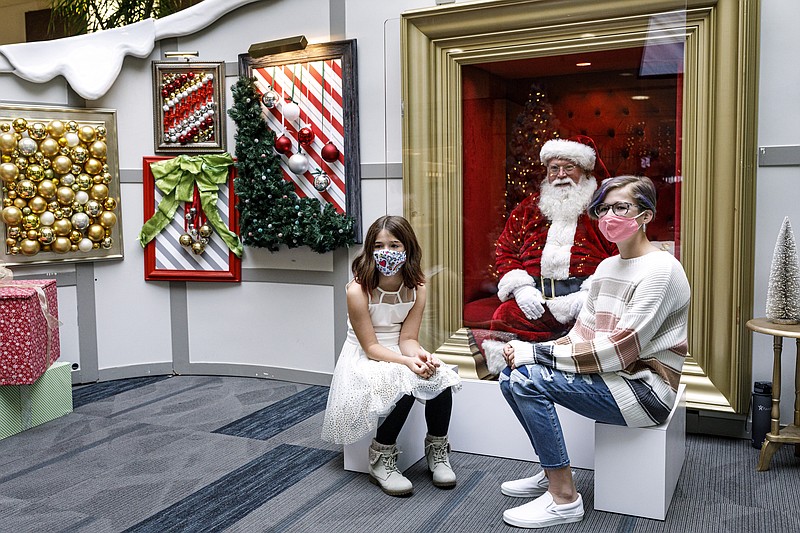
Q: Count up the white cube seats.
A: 2